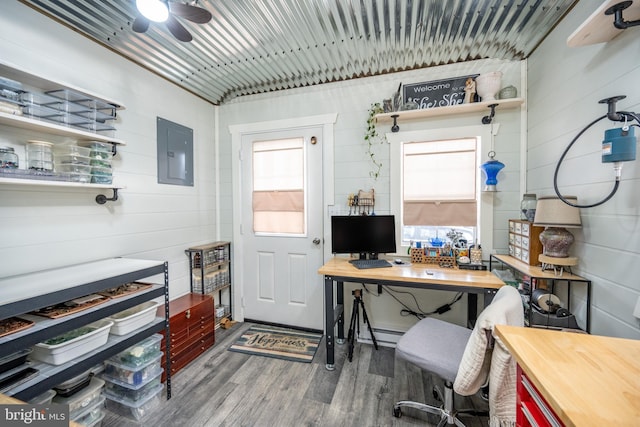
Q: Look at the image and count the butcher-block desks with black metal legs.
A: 1